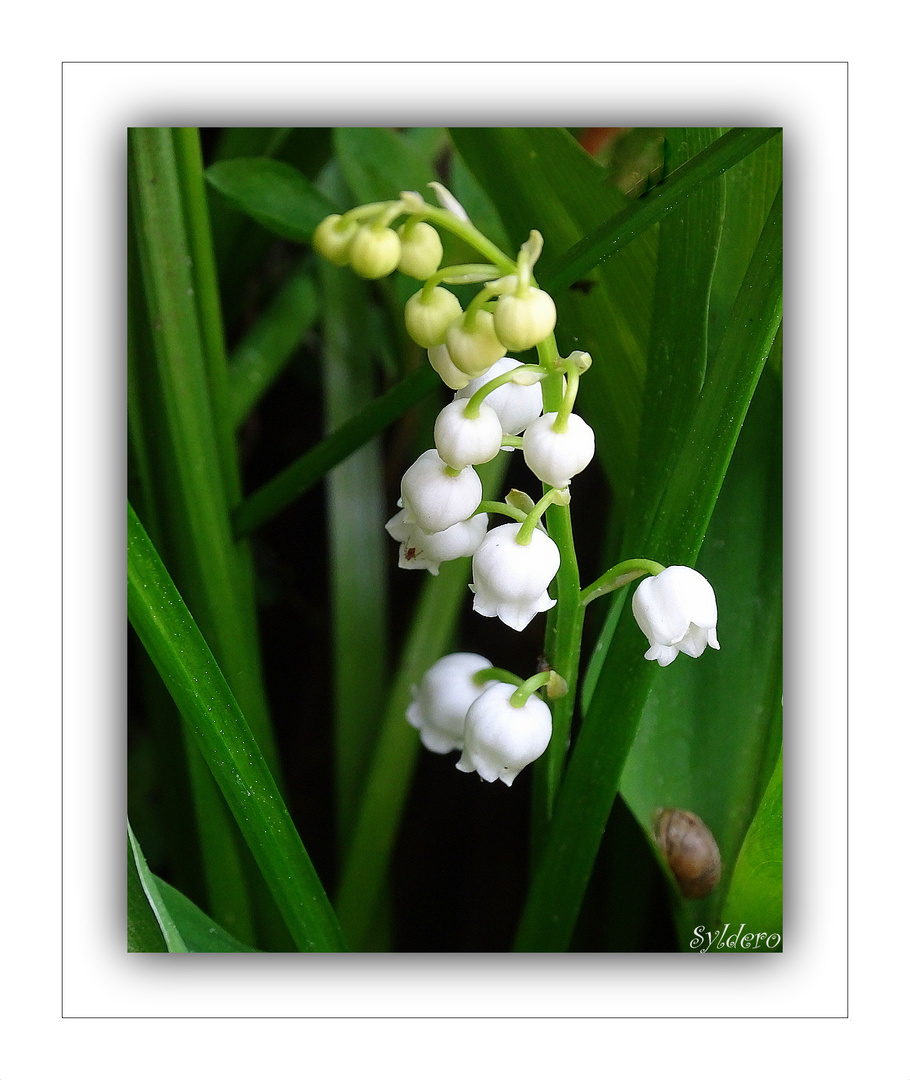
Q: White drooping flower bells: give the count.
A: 9